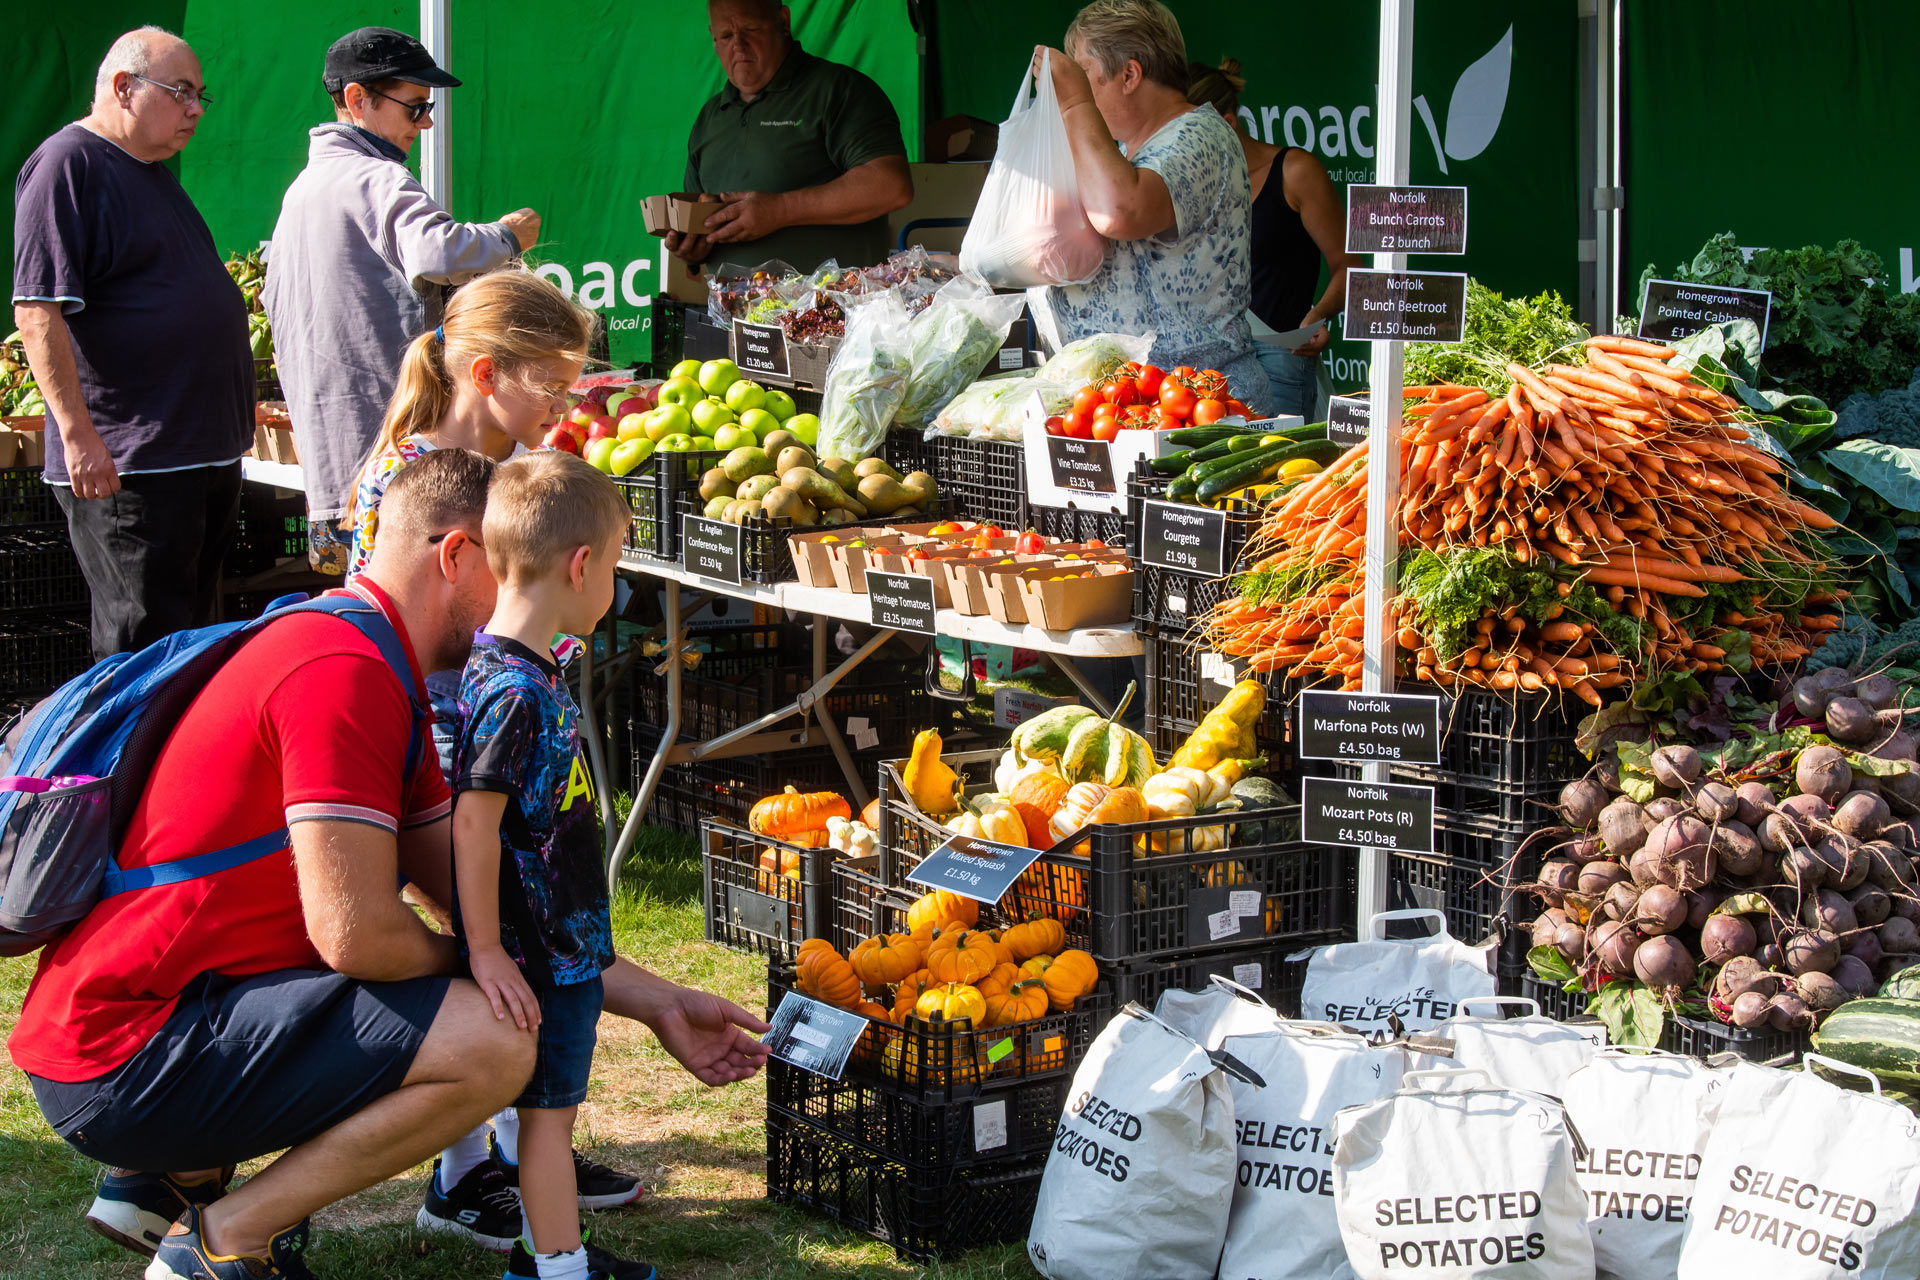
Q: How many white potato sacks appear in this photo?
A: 8